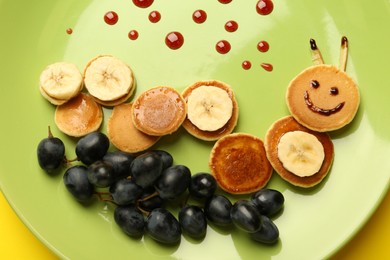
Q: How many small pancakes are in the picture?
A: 9